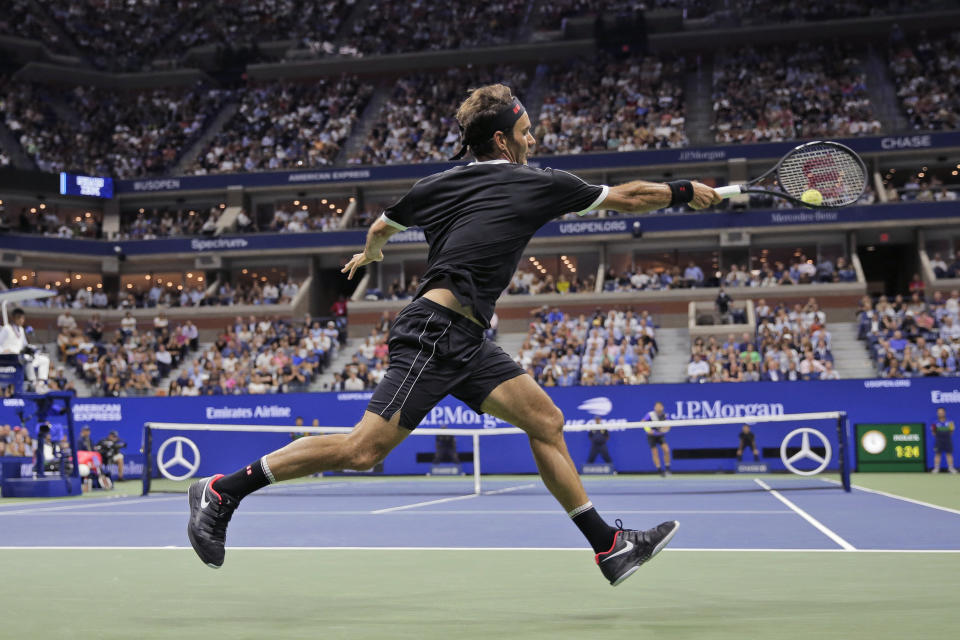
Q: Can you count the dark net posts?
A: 2